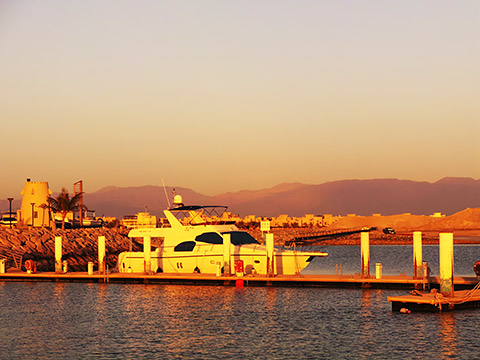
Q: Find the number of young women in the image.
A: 0